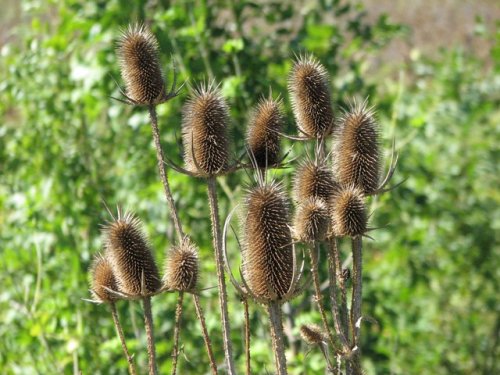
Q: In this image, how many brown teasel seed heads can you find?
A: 13